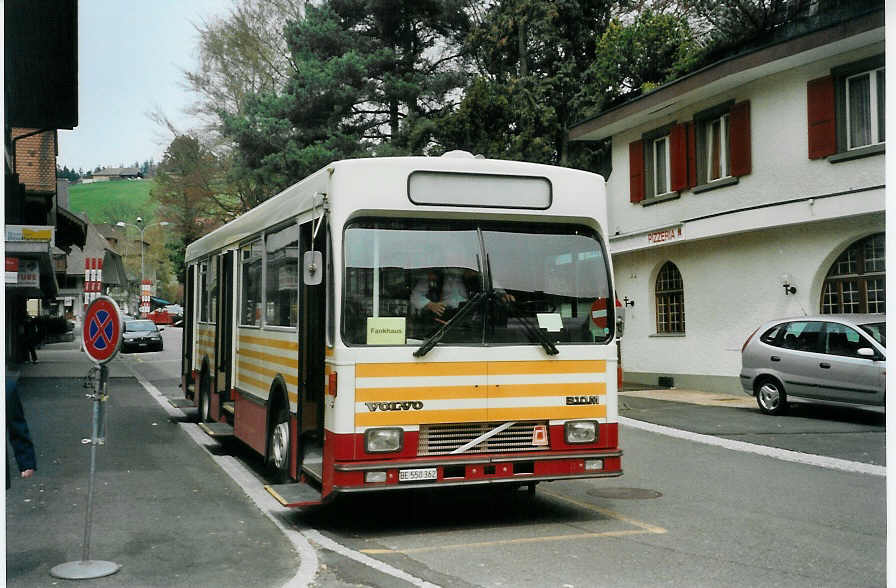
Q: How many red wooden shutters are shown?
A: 5